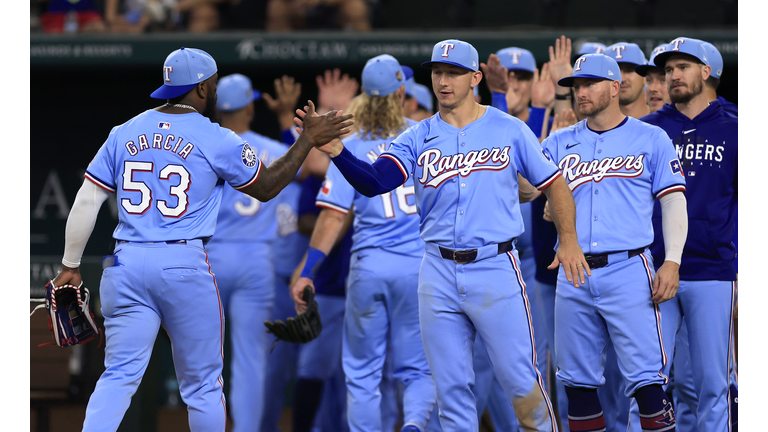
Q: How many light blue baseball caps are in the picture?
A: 13